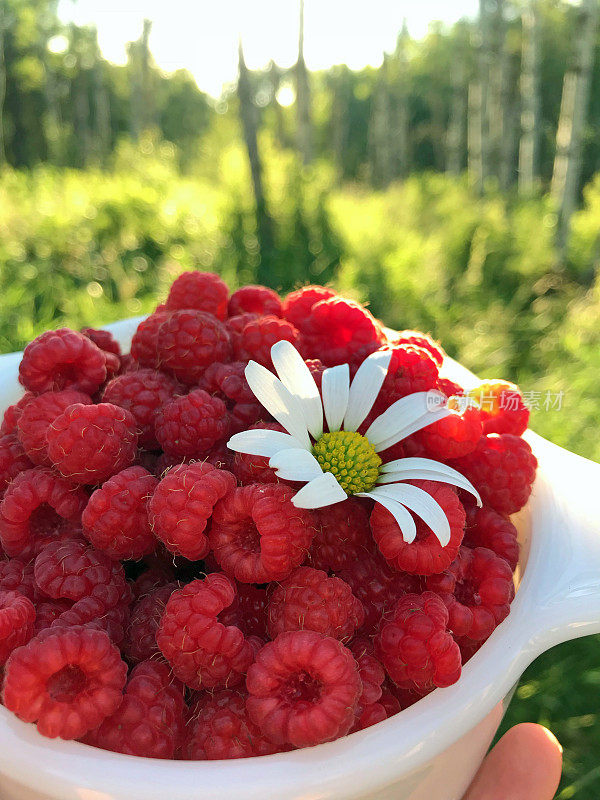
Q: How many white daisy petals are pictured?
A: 13